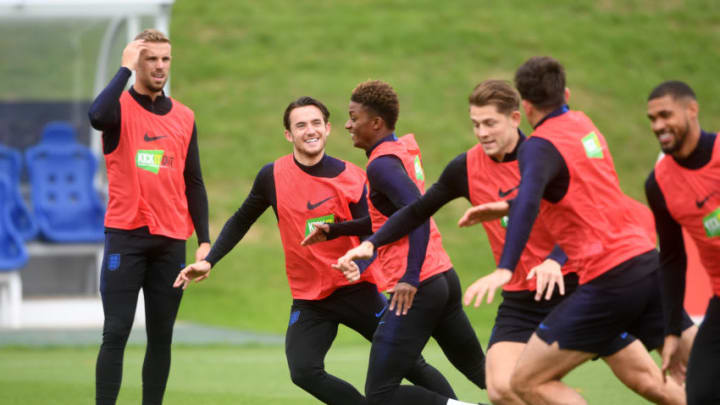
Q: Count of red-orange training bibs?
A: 6